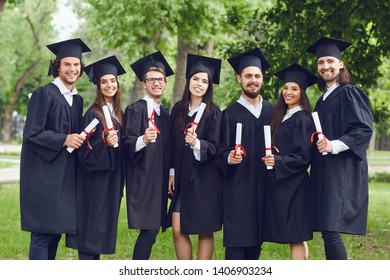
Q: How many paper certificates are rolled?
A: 7